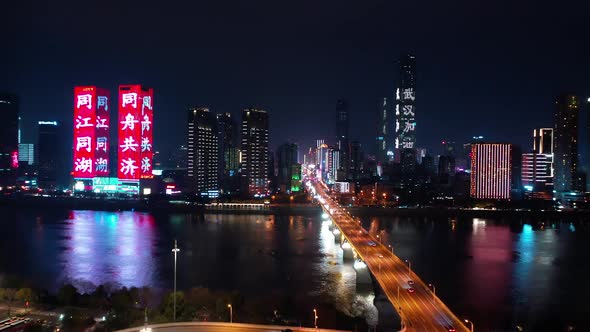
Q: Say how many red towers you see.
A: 2